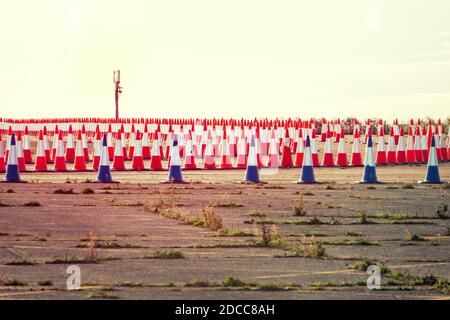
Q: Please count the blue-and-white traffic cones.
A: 7